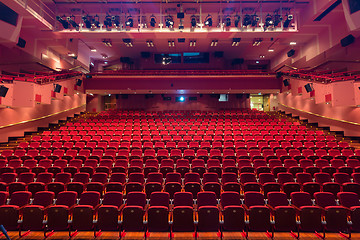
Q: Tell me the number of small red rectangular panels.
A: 8